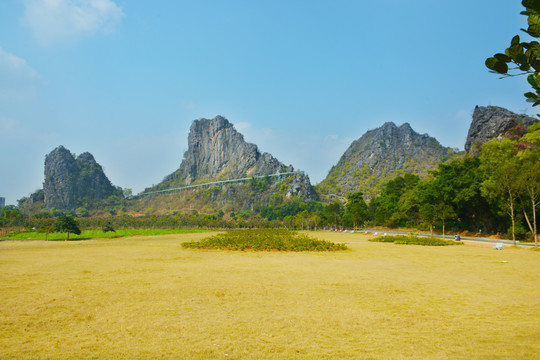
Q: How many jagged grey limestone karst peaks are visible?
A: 4